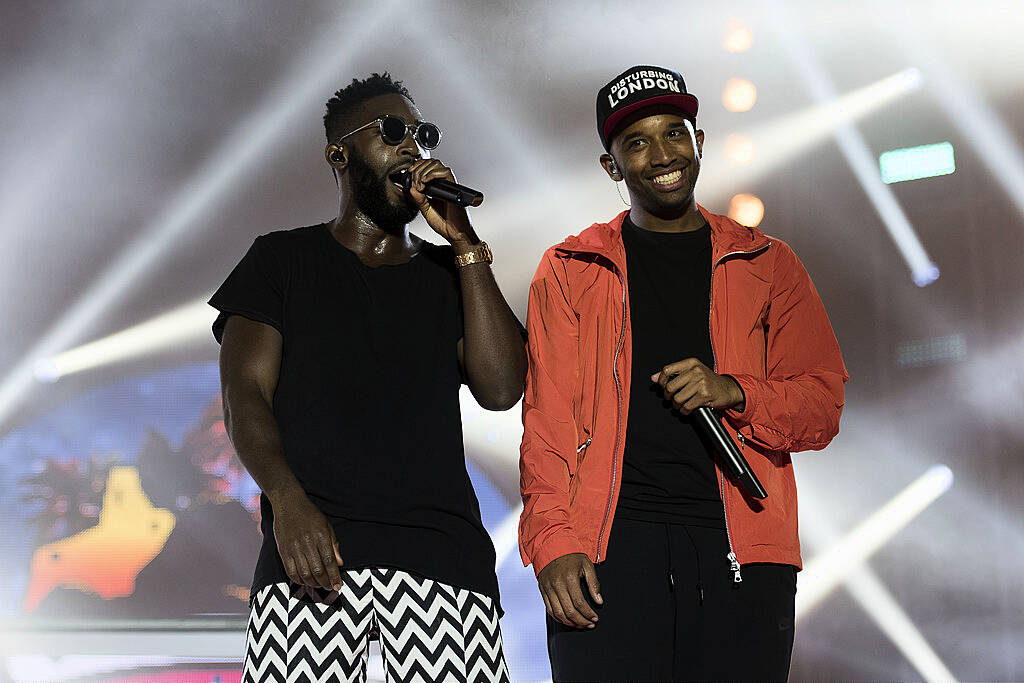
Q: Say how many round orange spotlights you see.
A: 4